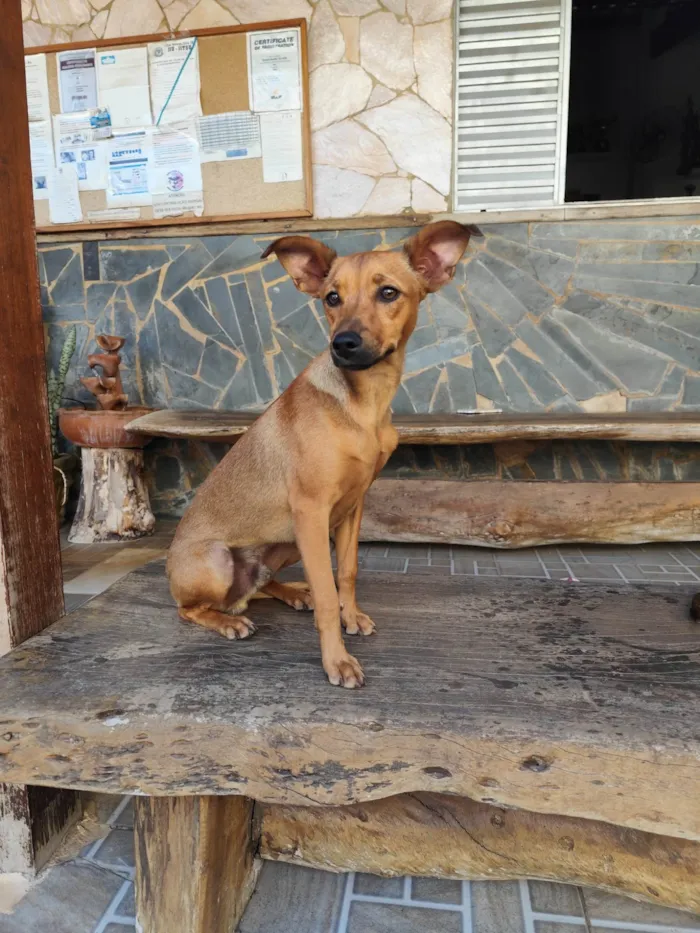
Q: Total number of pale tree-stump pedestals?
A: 1